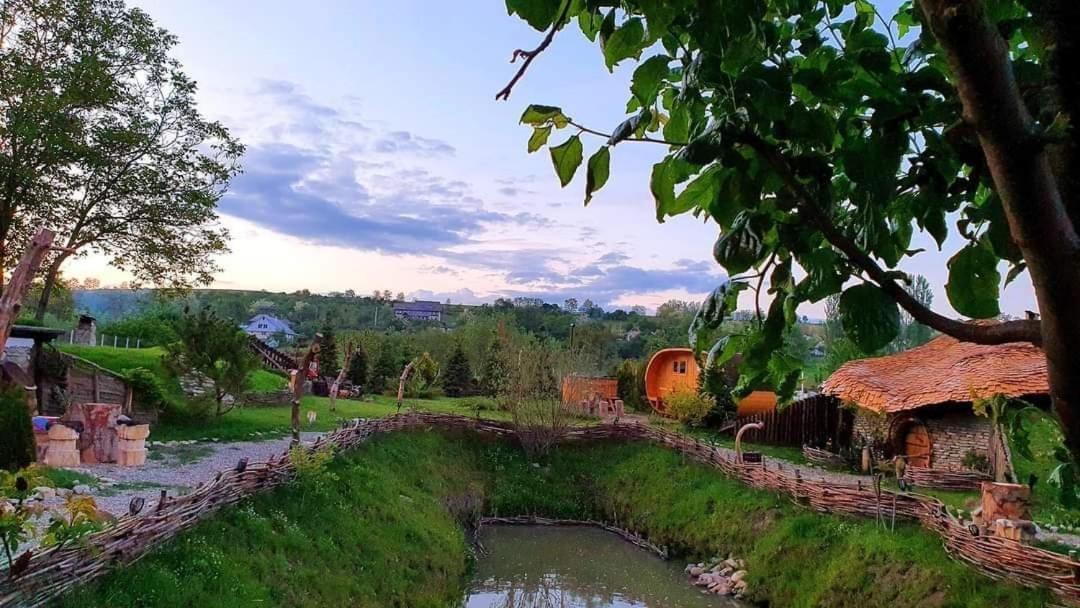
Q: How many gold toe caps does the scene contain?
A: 0